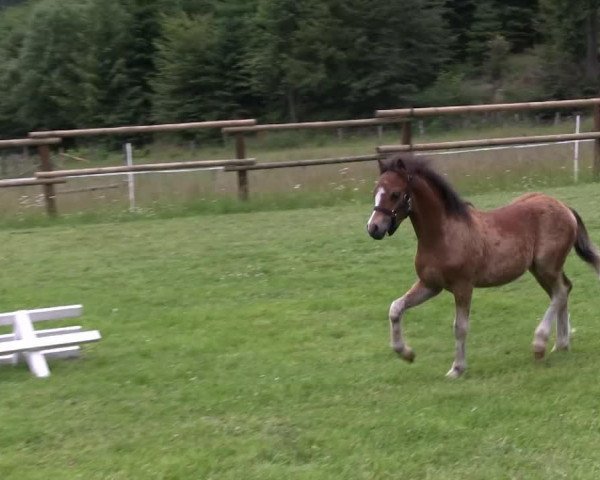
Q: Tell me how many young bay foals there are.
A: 1